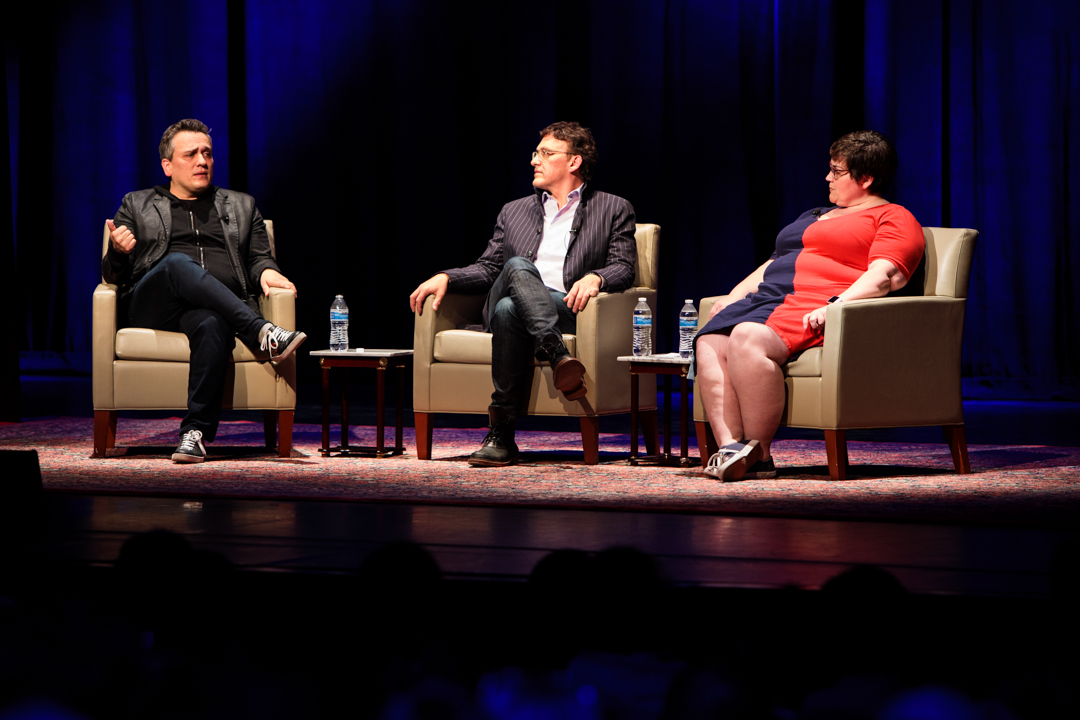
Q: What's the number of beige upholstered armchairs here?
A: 3